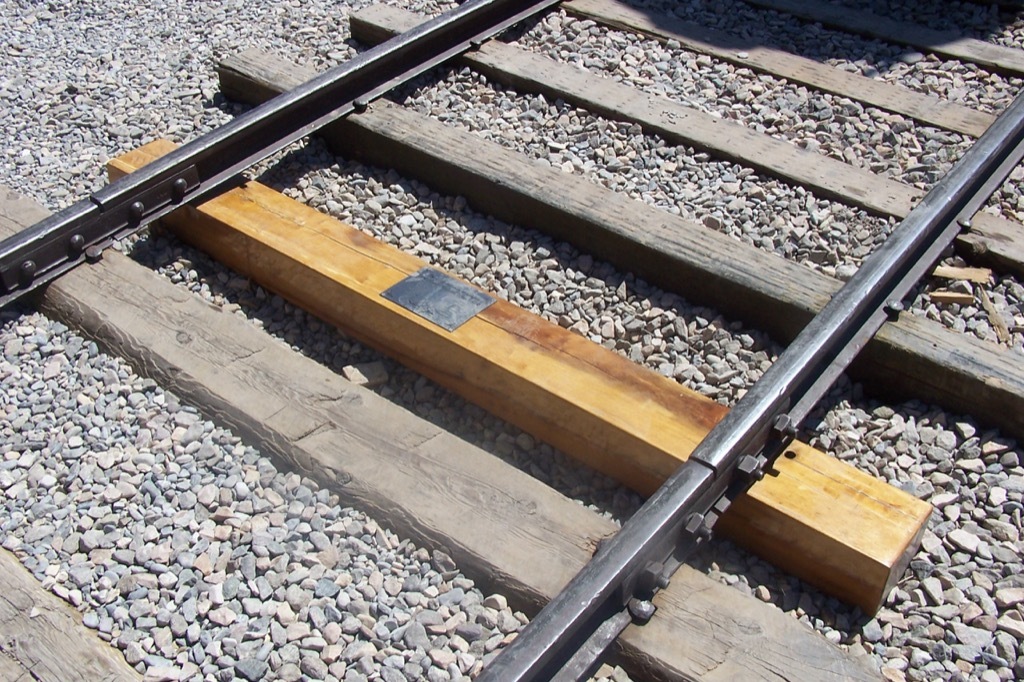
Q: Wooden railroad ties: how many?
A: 7